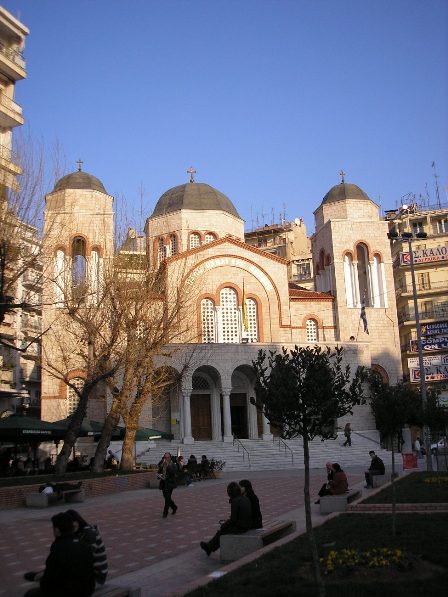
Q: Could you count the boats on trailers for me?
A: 0